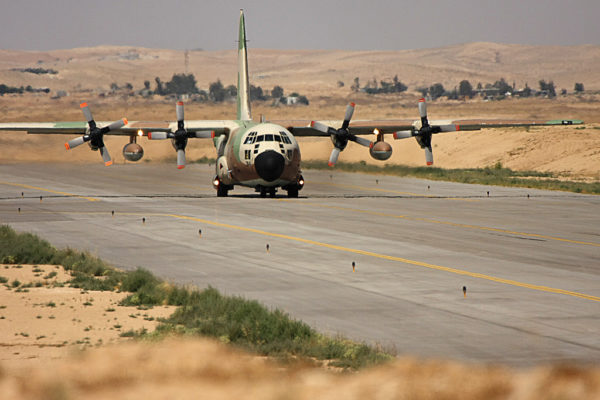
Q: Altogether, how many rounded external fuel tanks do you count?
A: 2